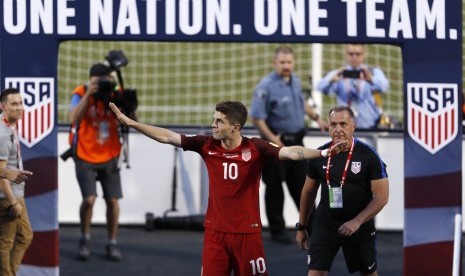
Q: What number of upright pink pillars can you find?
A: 0